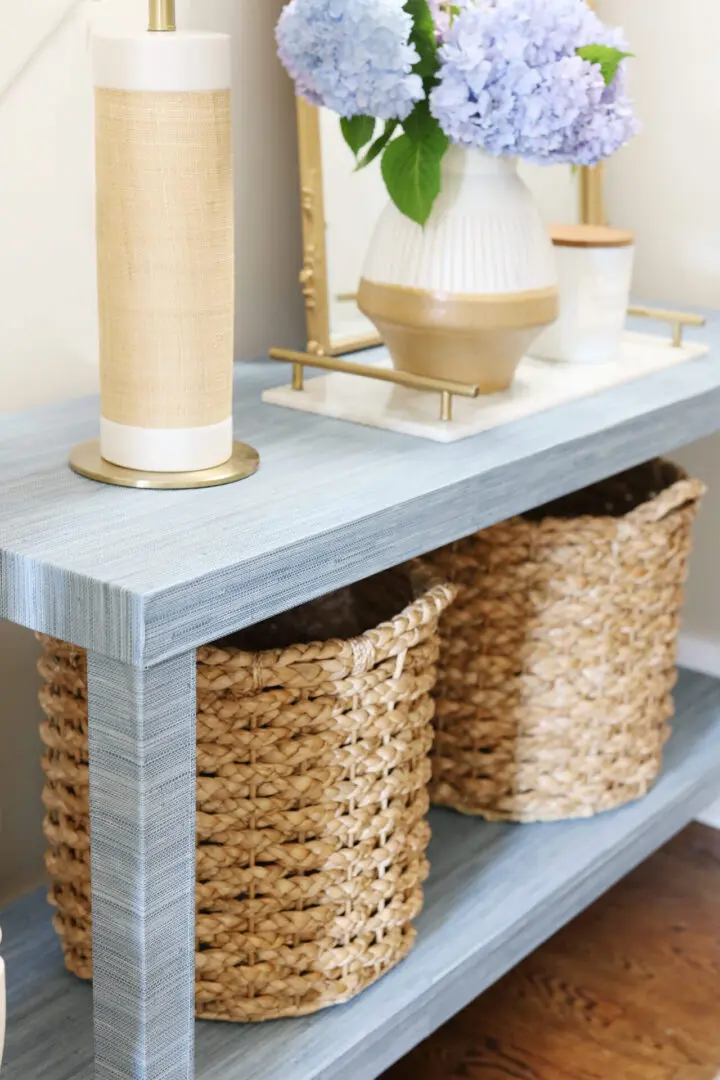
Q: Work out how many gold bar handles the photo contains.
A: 2